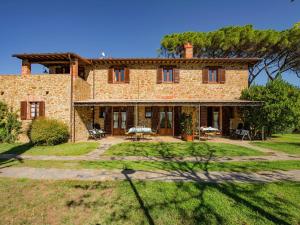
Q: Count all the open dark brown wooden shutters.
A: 14